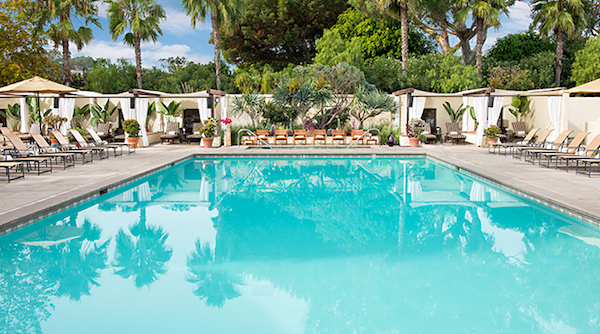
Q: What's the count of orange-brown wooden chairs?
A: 6